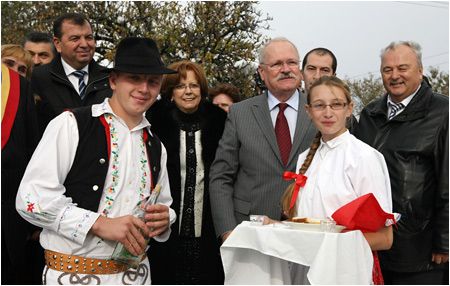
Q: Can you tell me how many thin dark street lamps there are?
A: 0